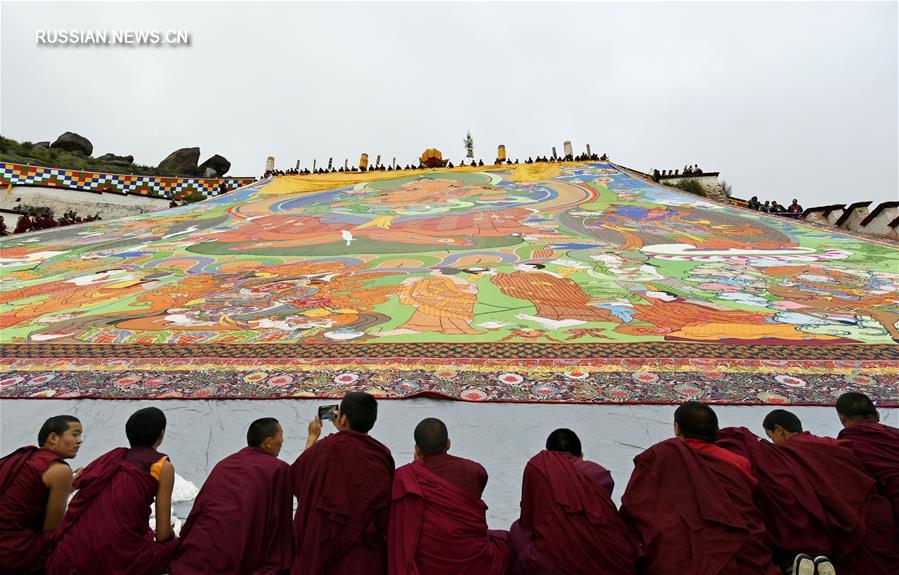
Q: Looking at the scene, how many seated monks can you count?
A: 9